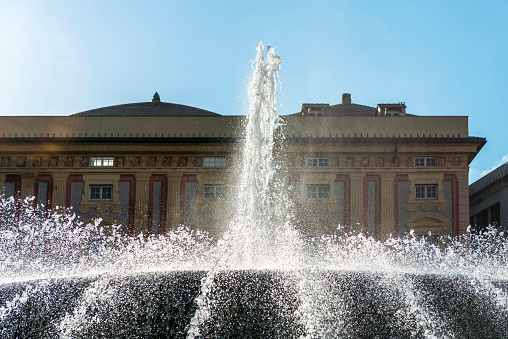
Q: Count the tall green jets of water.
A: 0